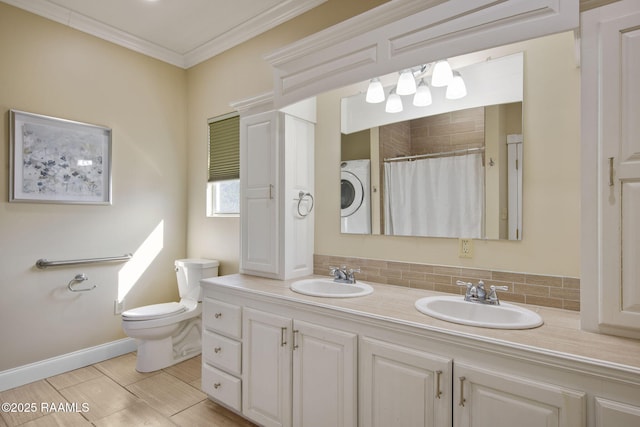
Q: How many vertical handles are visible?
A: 6